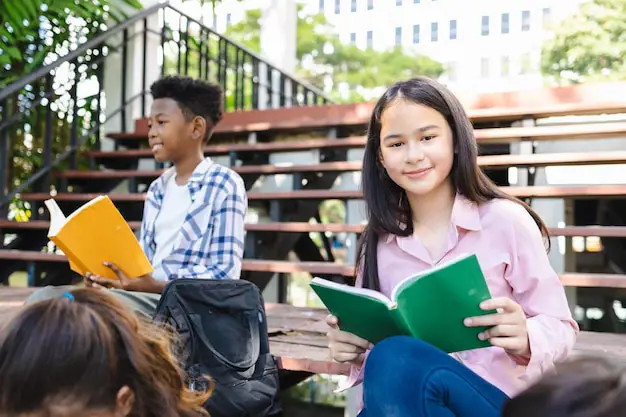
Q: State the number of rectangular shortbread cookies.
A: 0